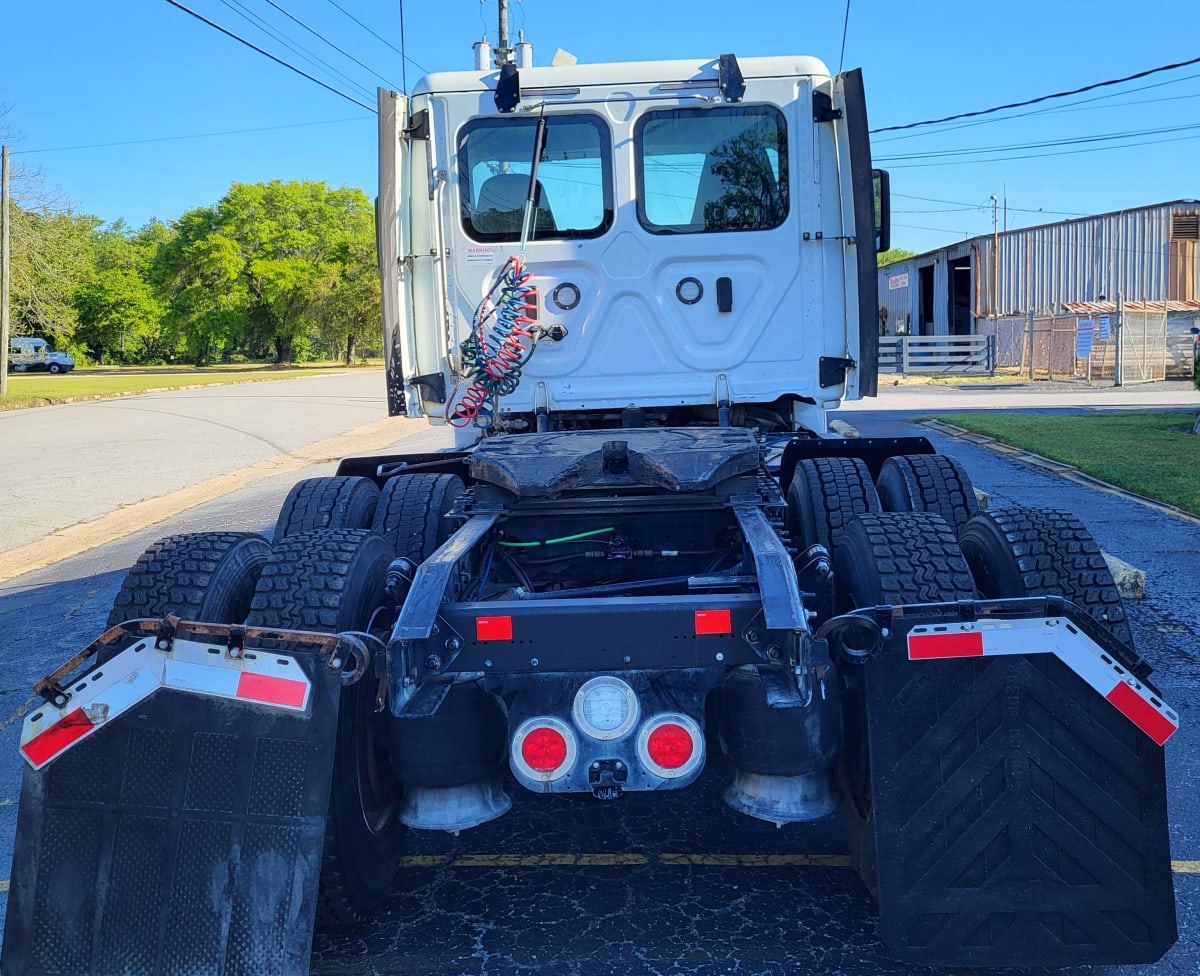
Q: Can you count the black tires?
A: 8